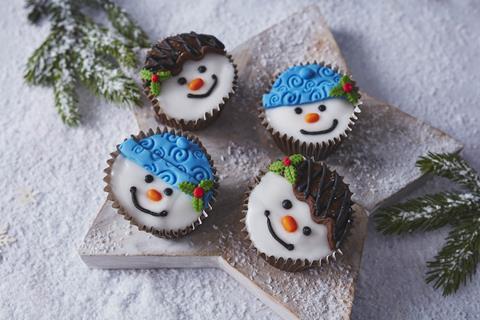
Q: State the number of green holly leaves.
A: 12